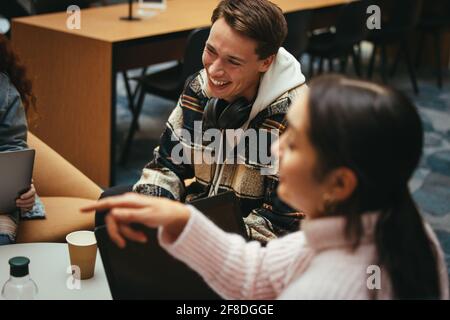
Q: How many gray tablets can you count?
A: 1